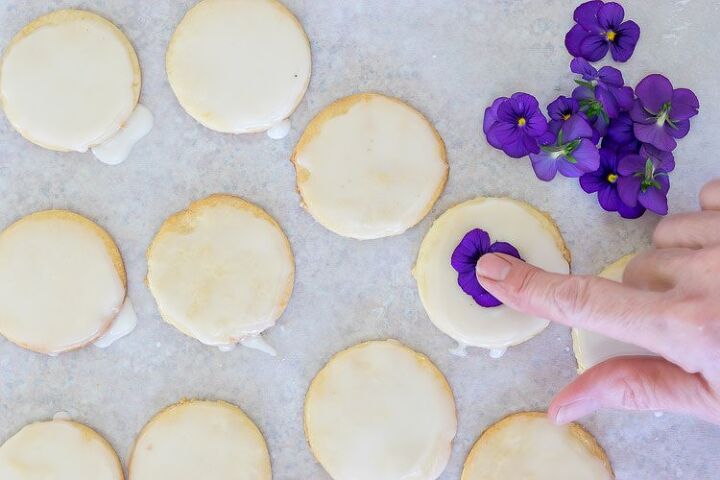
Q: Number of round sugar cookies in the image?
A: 11